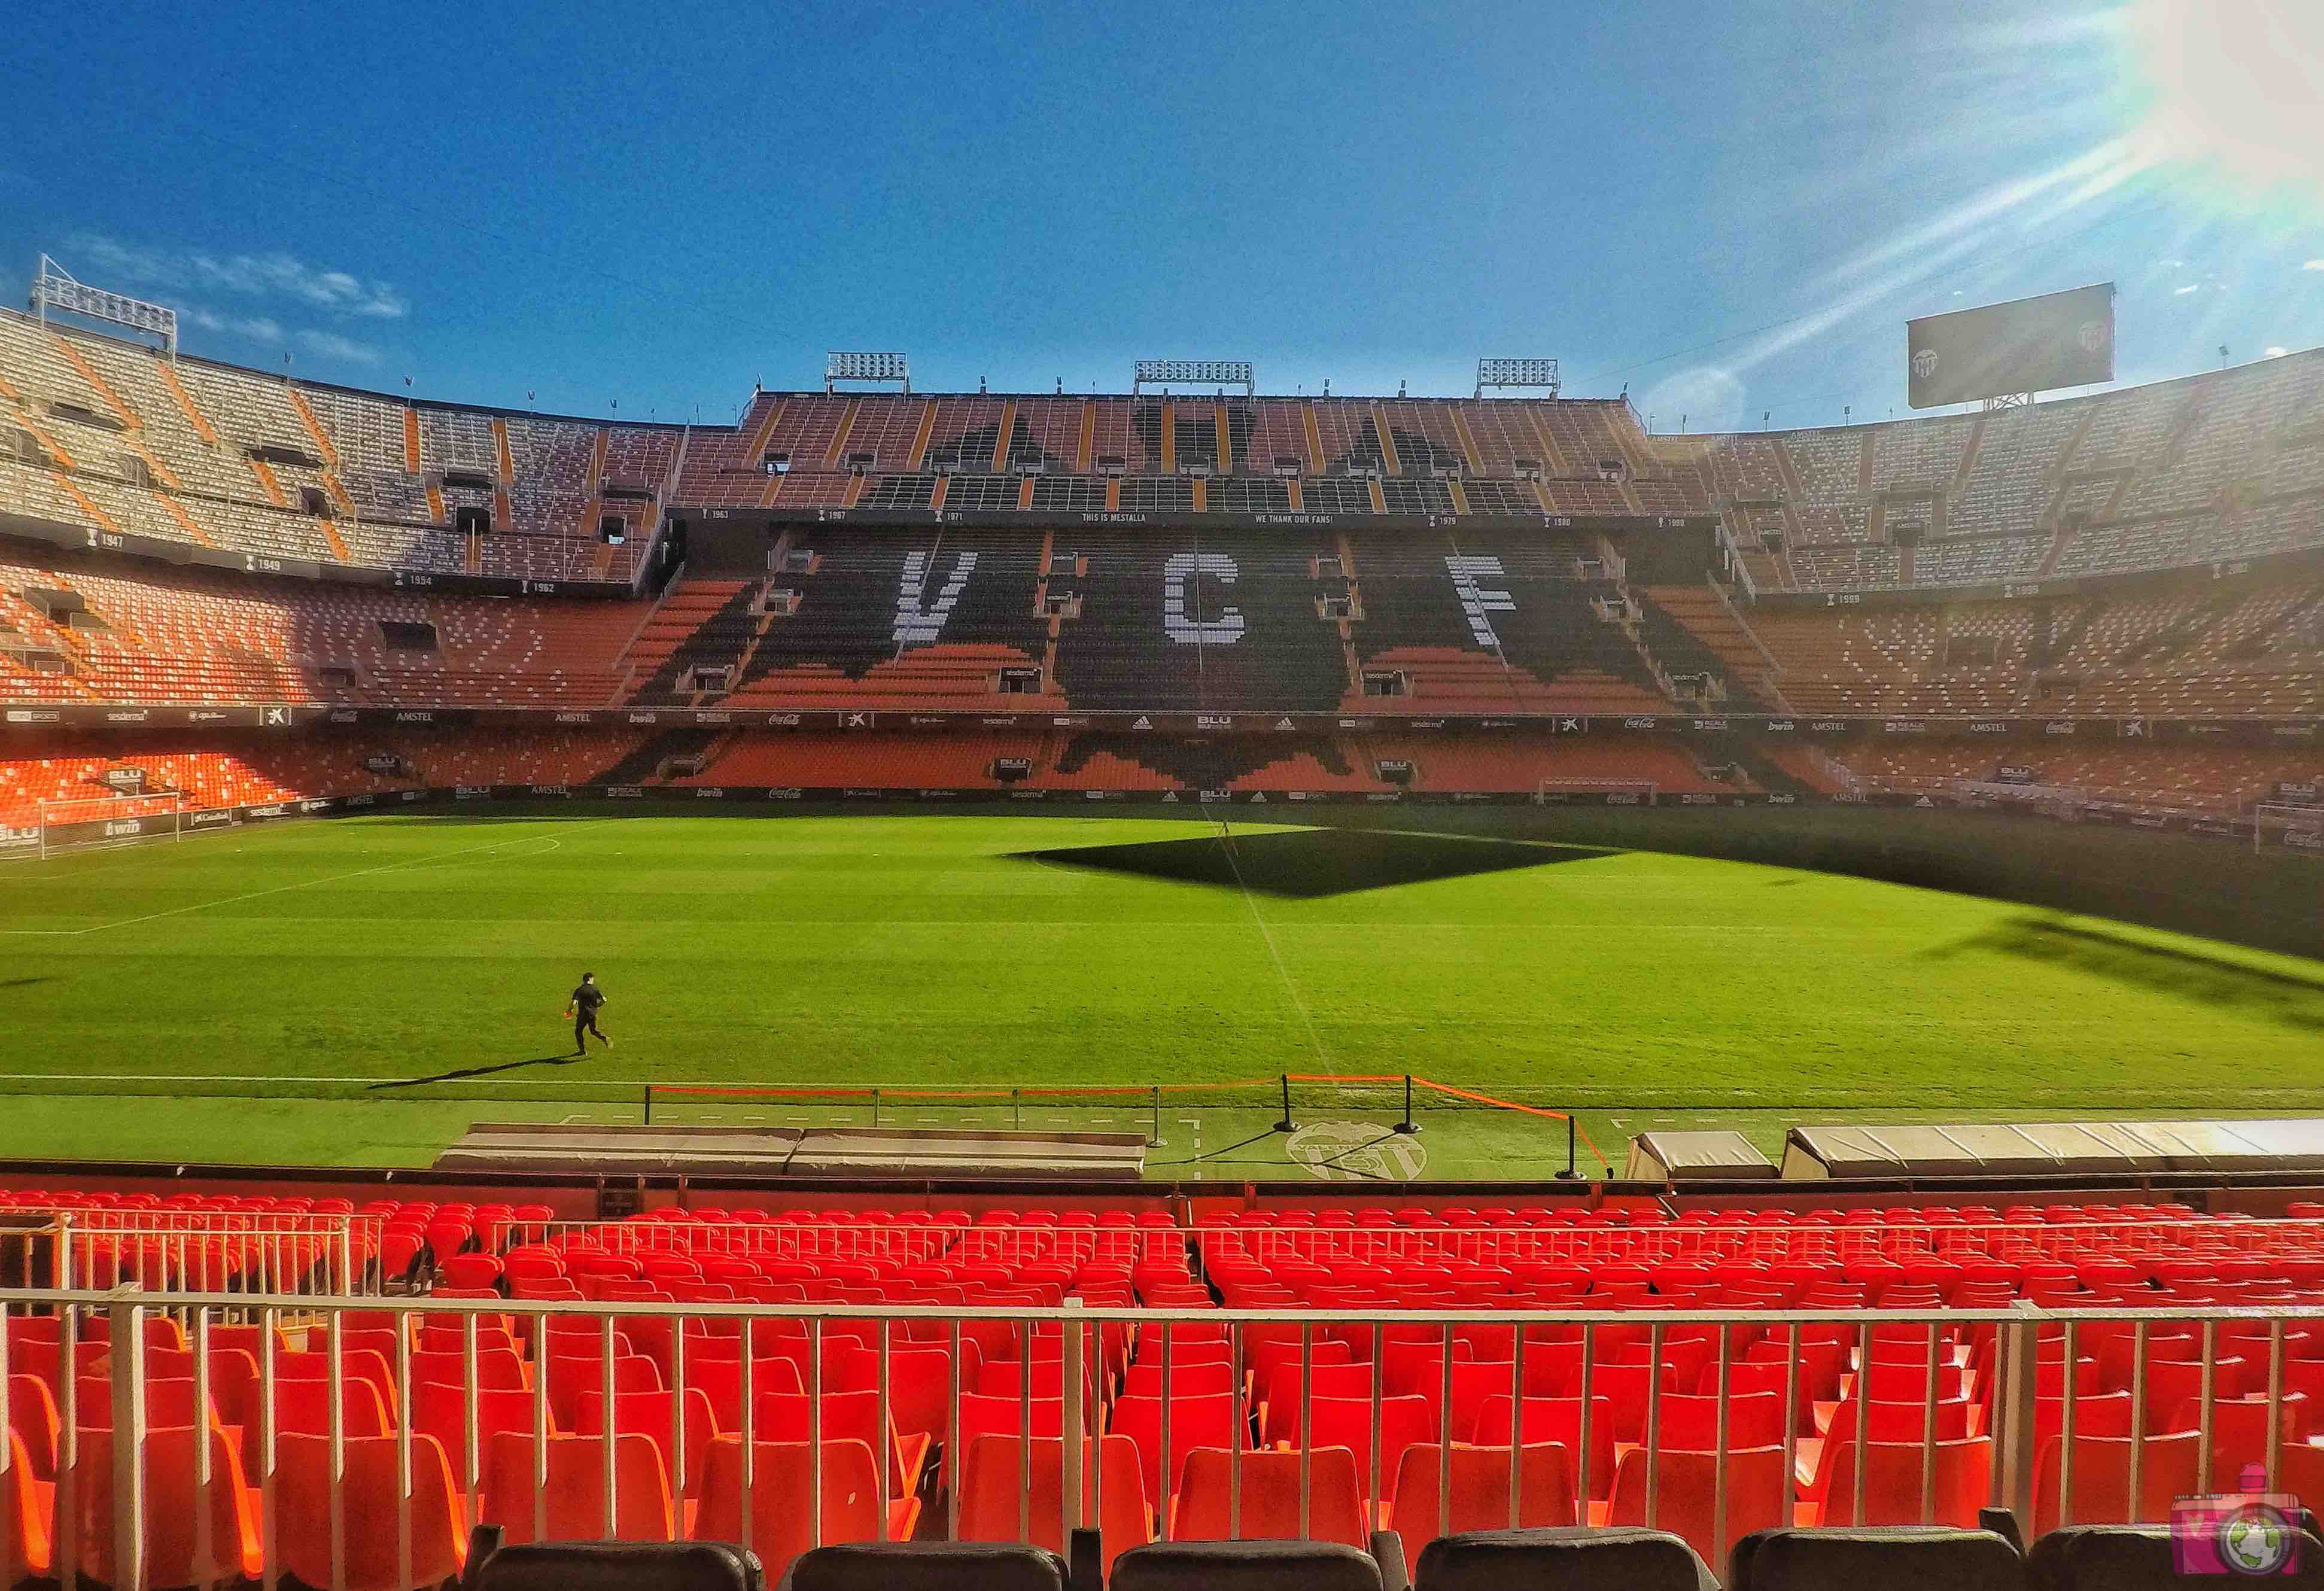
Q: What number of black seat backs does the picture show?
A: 6